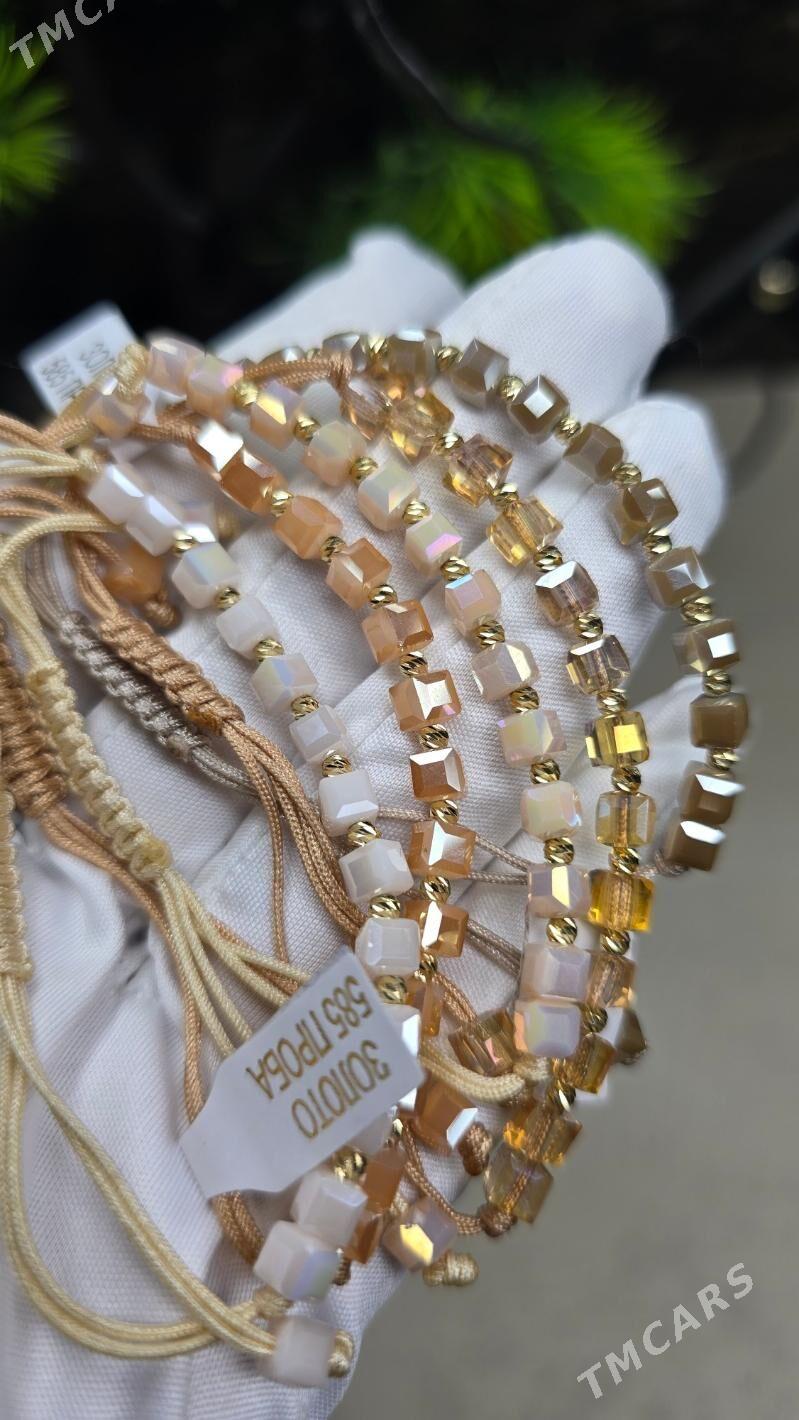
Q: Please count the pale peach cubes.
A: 15